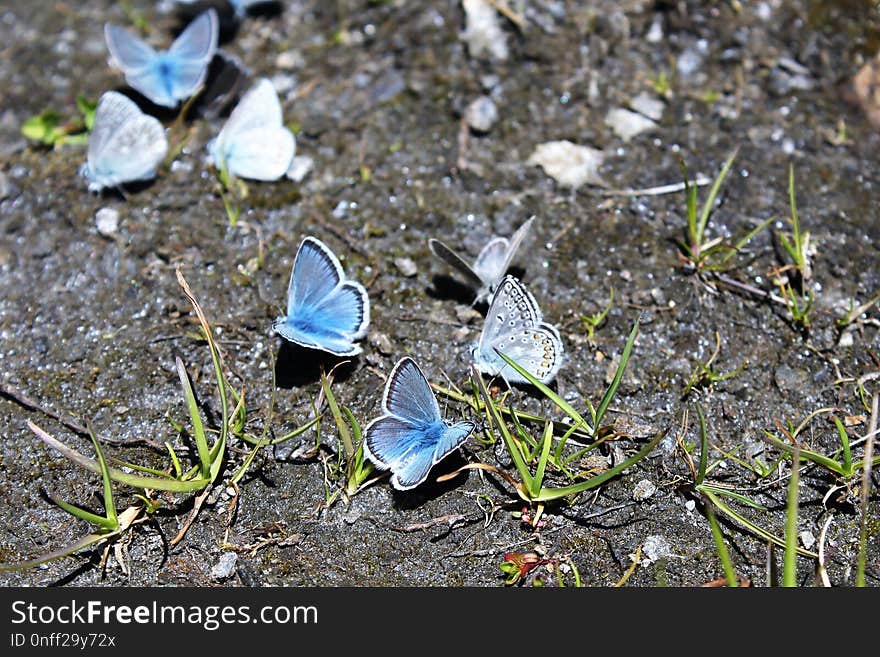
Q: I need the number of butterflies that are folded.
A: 3